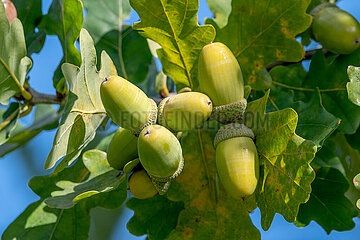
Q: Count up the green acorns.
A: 8